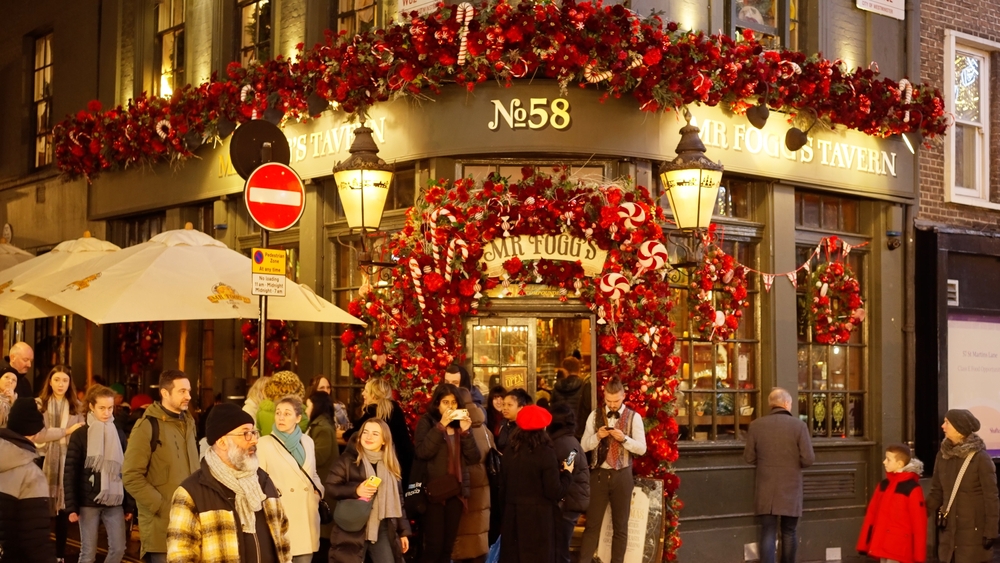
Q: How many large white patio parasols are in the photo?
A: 3